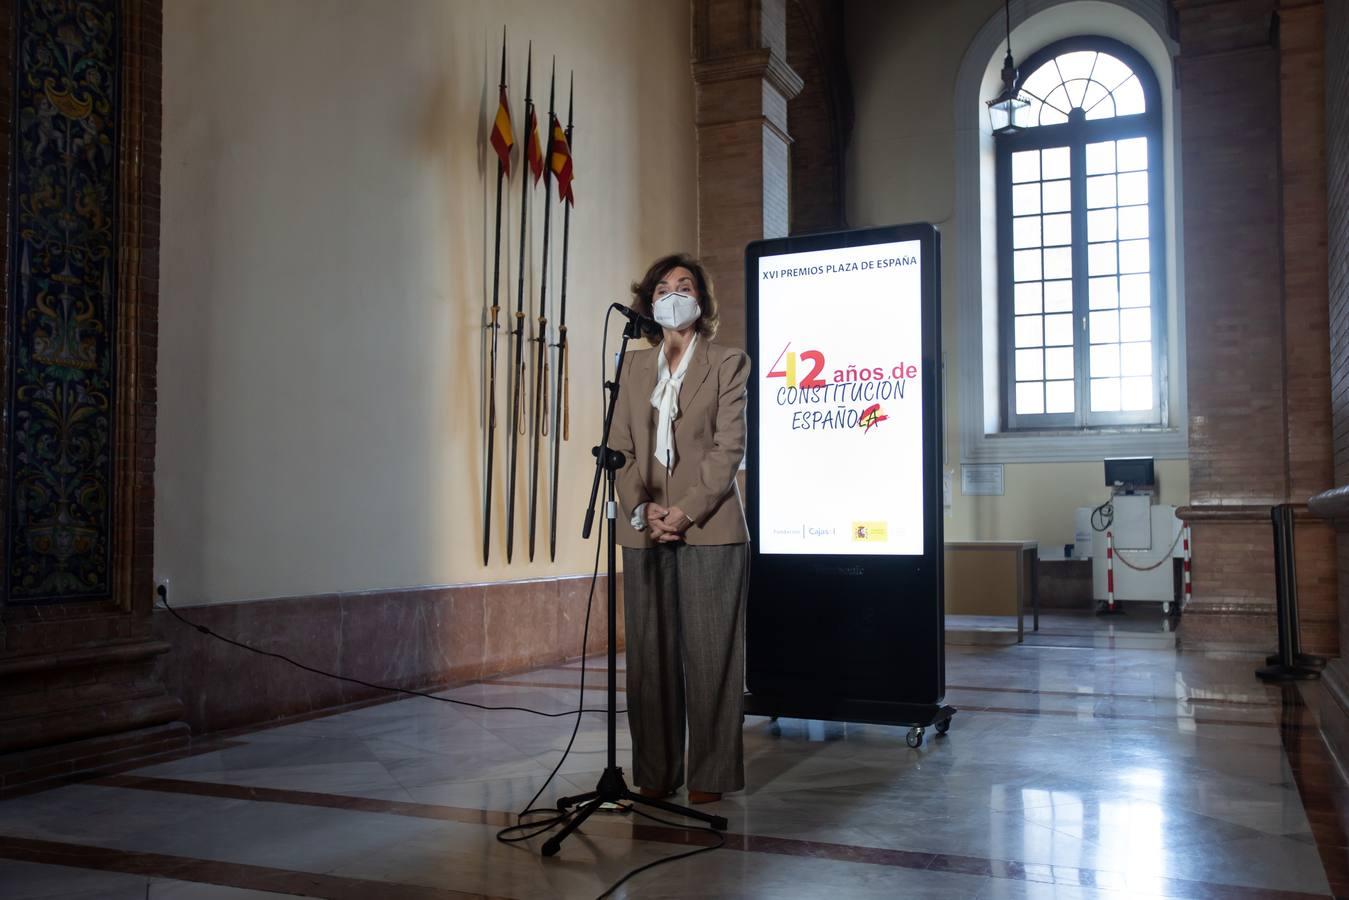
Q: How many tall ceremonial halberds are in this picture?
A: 4